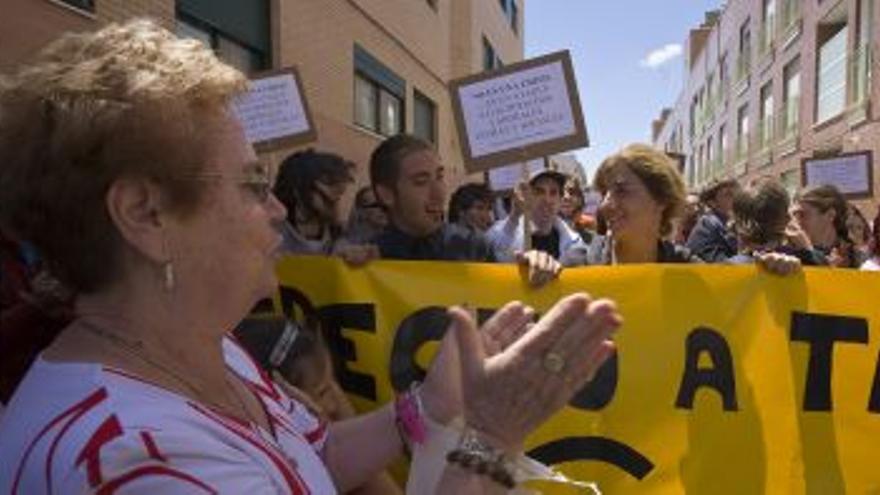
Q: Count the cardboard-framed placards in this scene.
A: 4